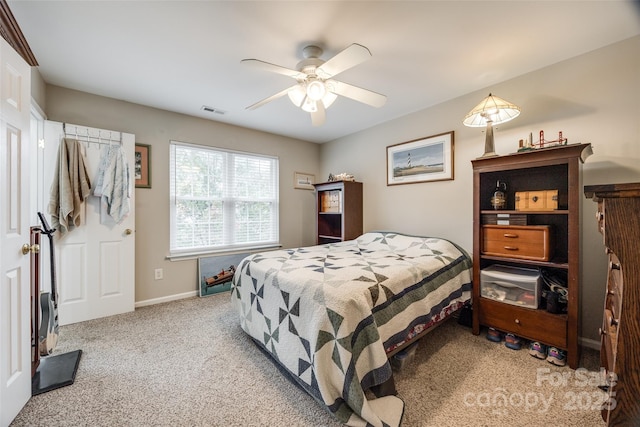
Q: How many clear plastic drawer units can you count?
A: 1